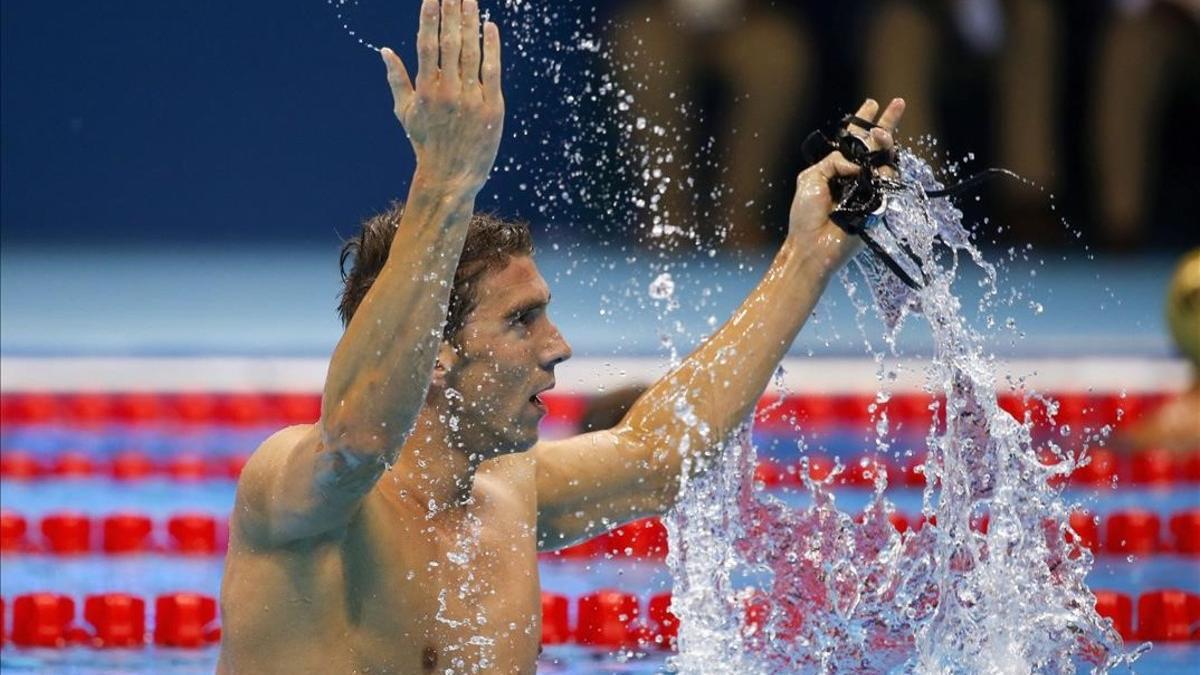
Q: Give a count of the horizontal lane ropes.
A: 4